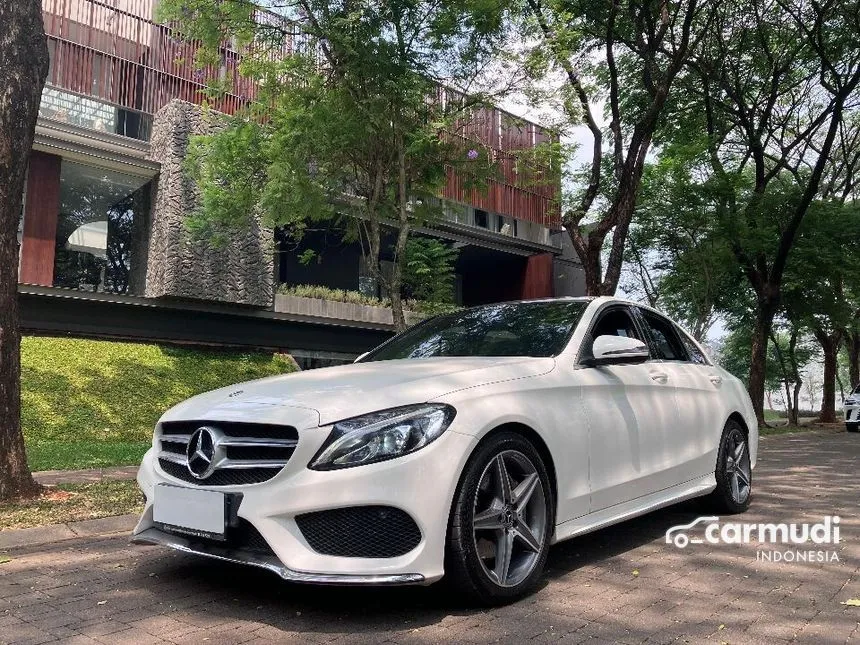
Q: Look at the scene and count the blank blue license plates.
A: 0